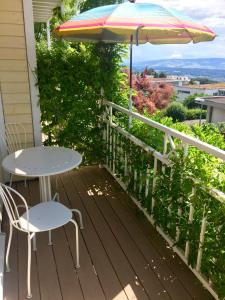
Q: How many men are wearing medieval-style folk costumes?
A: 0